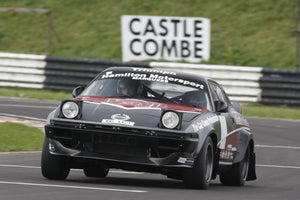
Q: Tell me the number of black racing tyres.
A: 4